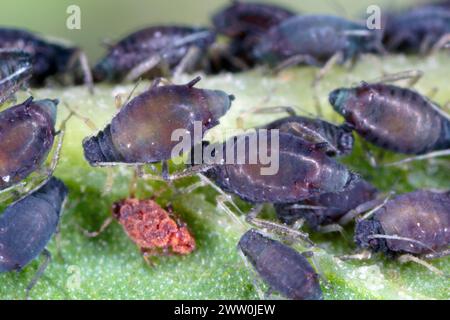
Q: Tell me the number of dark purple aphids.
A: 15